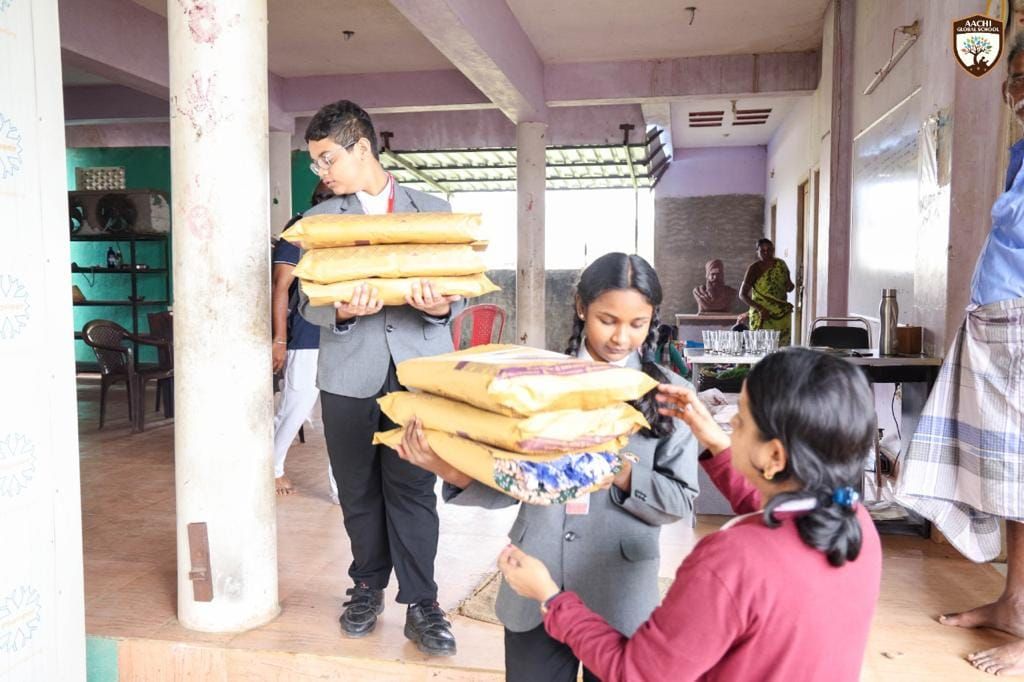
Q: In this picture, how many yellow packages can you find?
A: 6